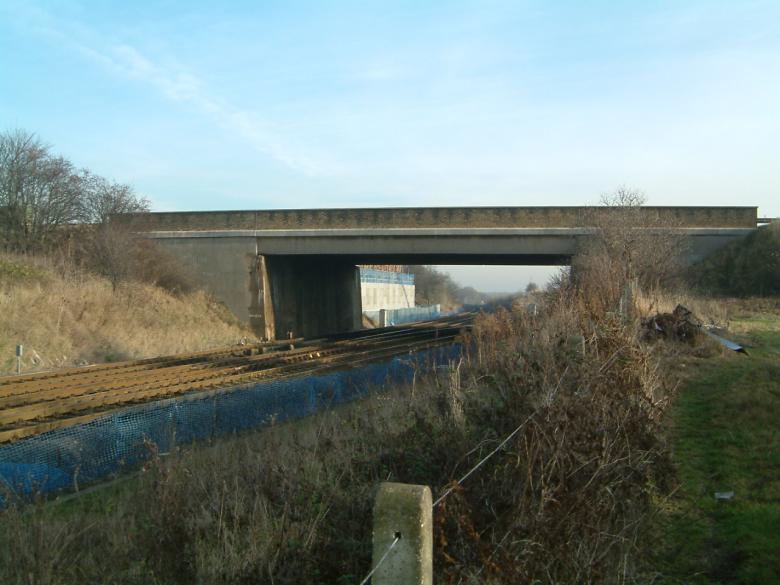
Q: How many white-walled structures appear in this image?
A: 1